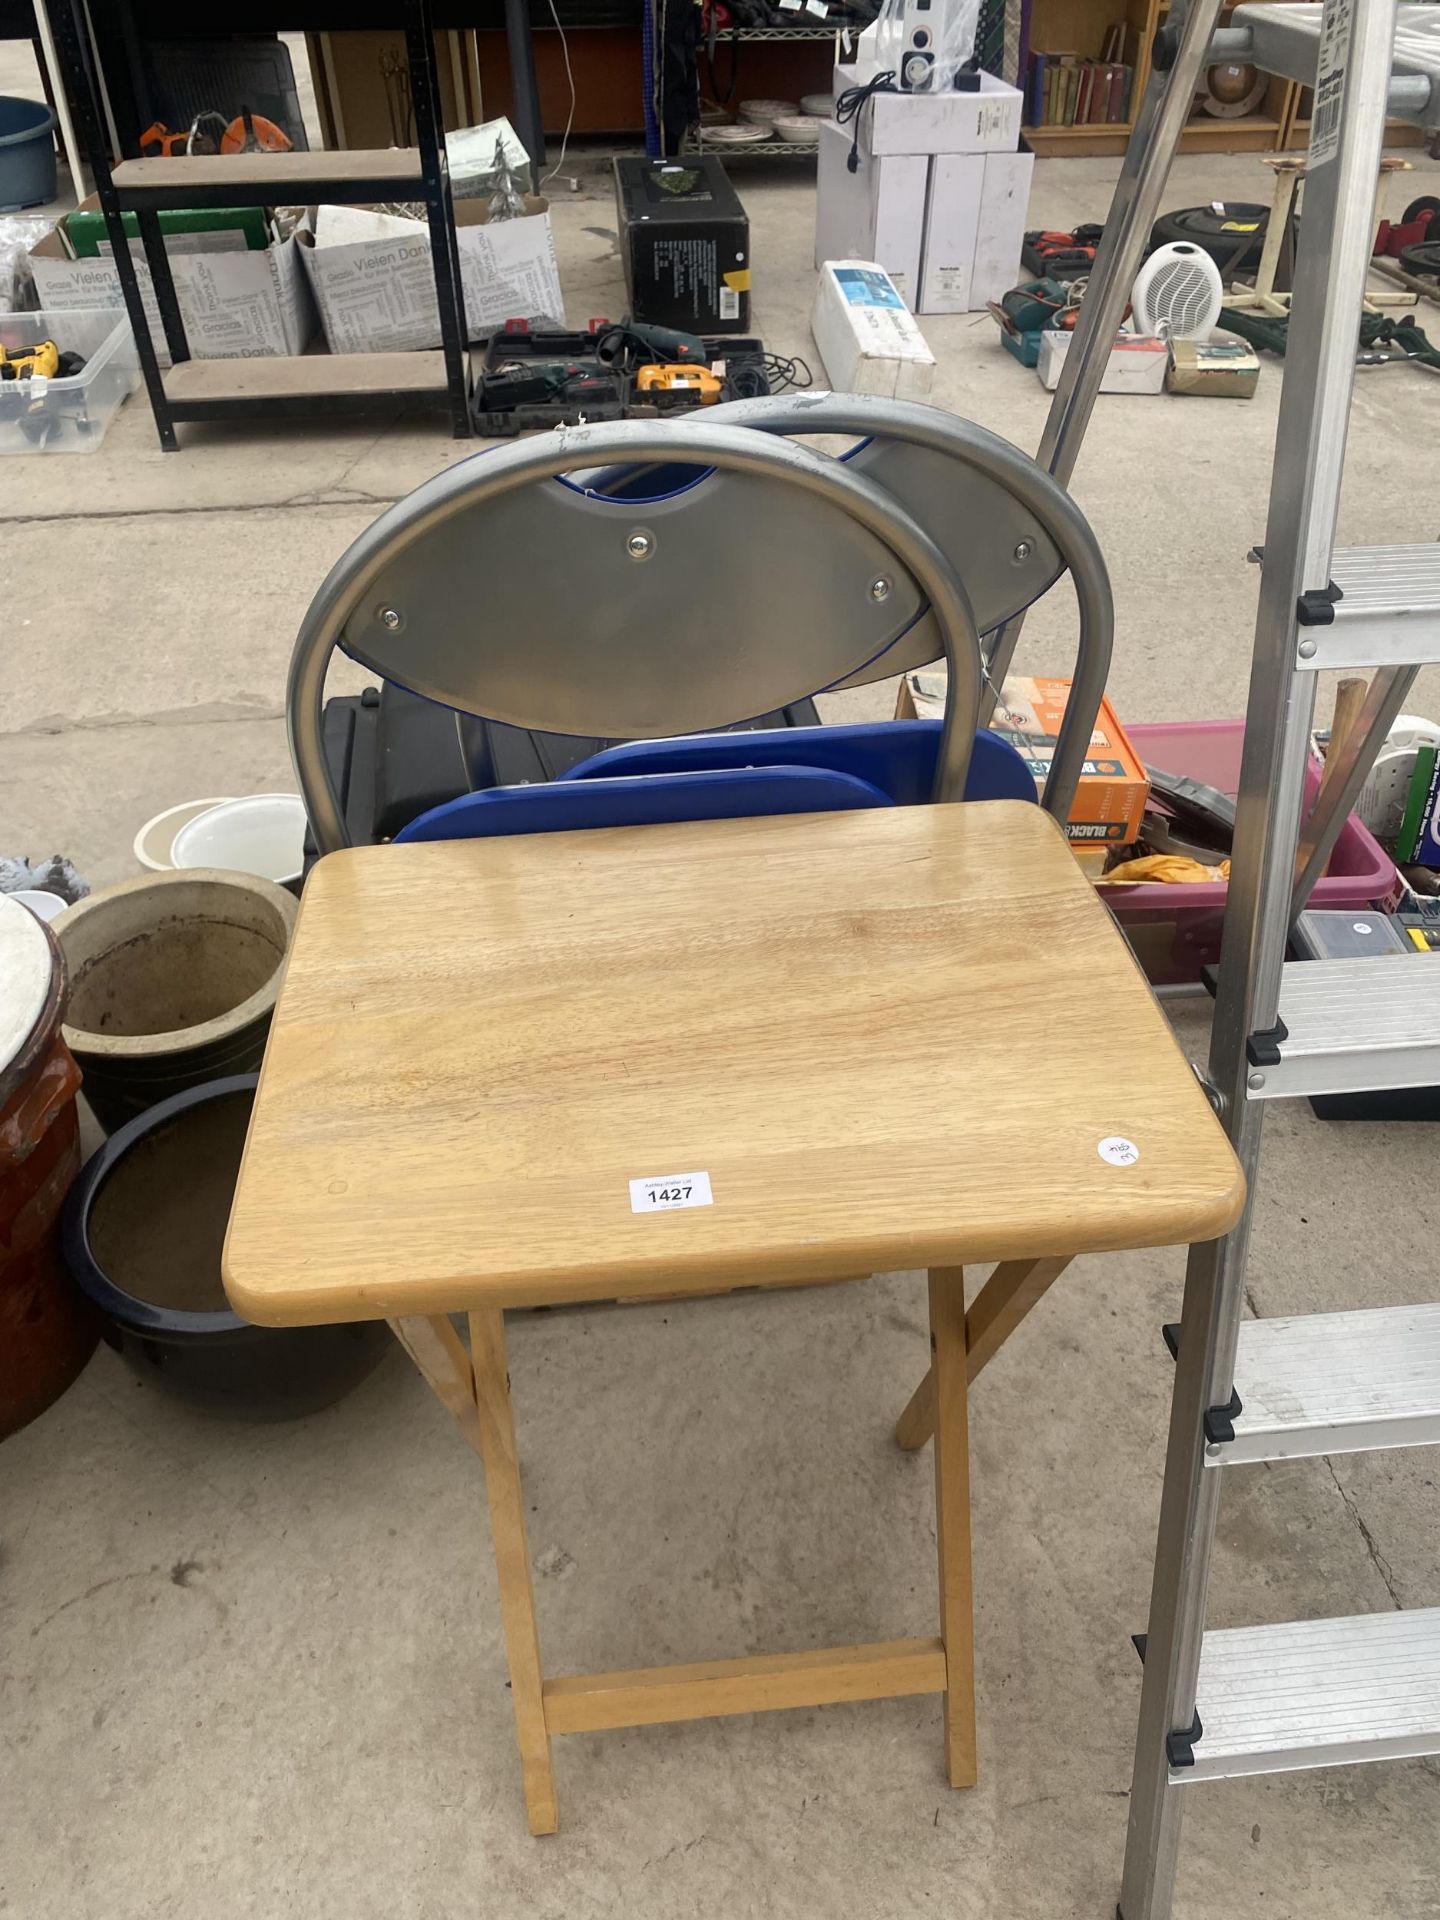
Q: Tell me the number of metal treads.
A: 4